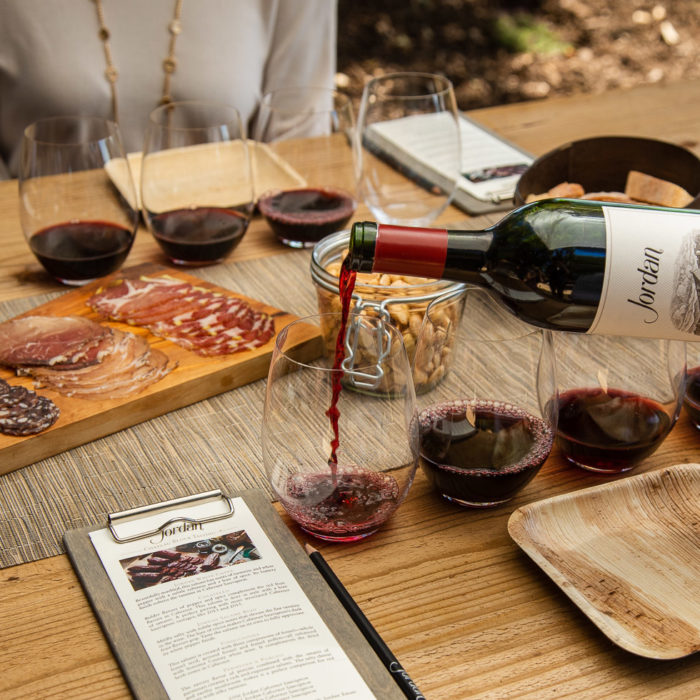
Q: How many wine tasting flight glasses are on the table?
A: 8